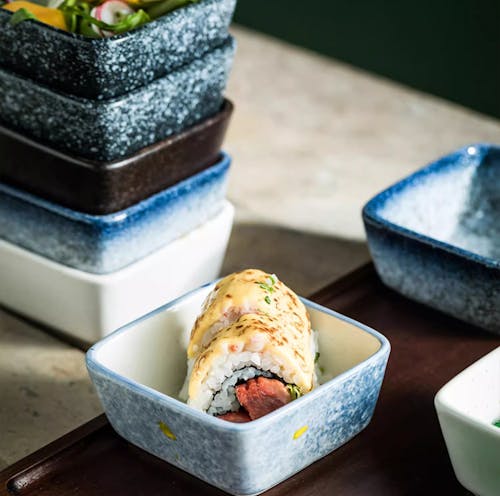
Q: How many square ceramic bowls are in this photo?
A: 8